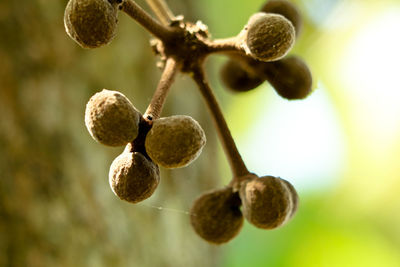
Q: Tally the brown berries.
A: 11